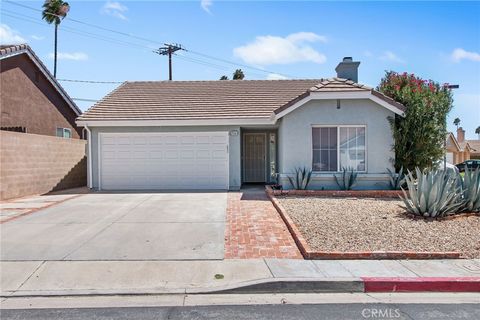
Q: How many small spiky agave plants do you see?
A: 3